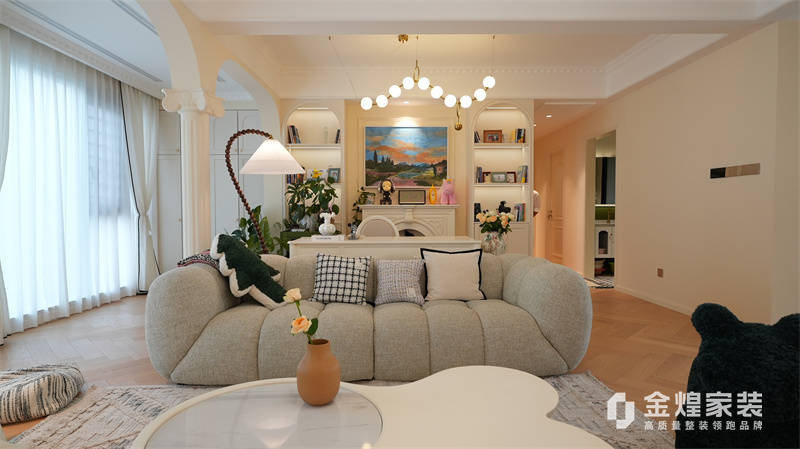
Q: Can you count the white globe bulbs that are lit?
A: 10